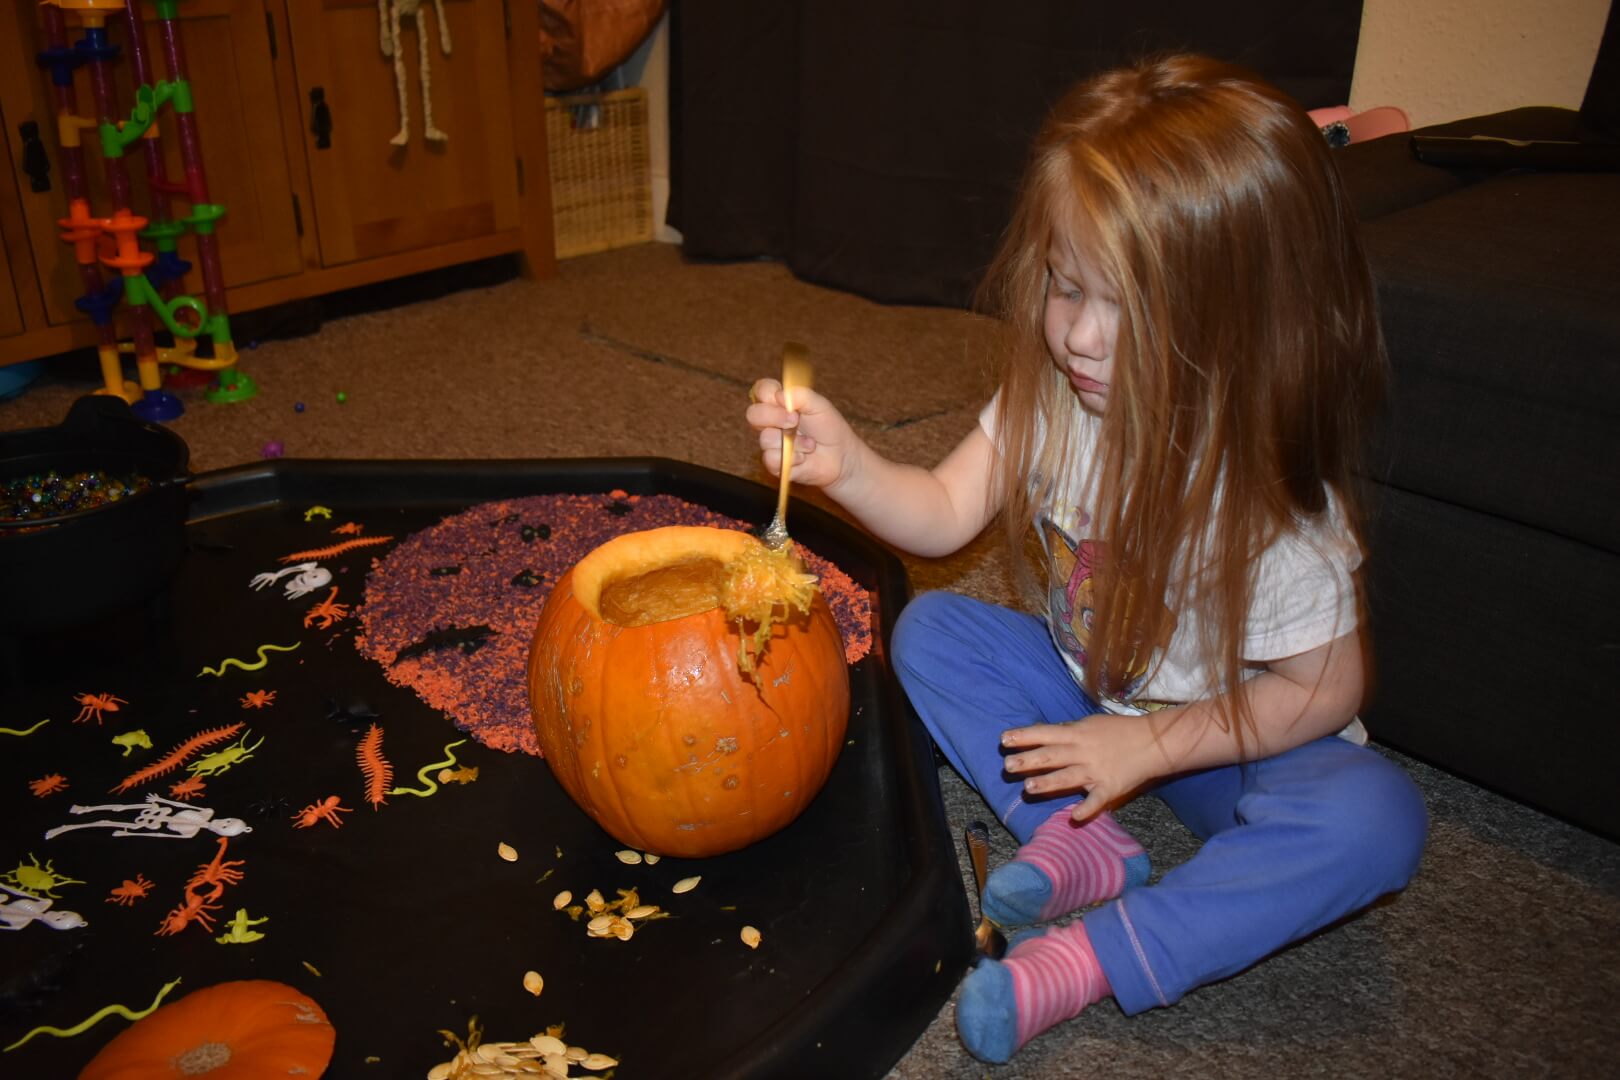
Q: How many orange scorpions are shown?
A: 2